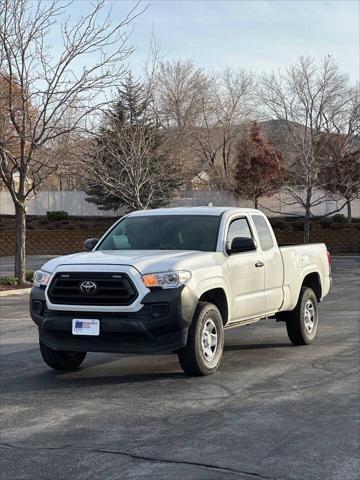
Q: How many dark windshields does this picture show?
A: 1